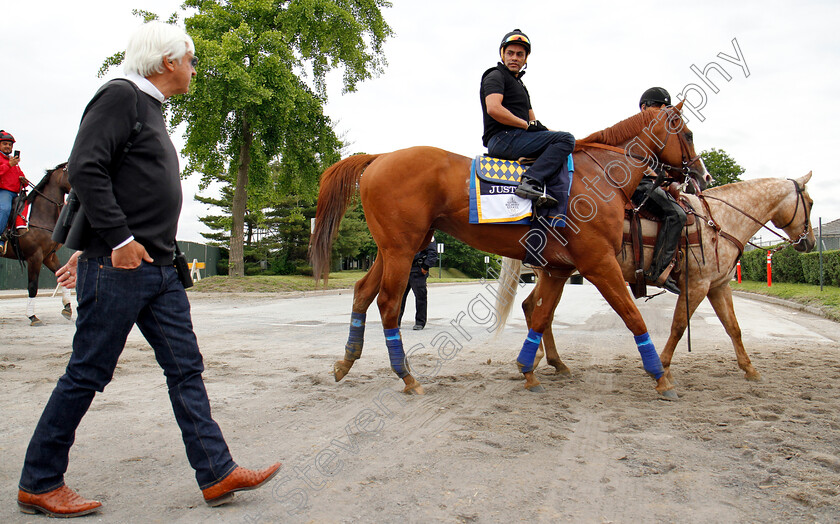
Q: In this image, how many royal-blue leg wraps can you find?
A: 4